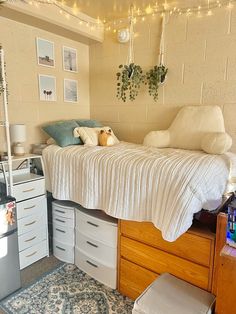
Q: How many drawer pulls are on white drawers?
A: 12